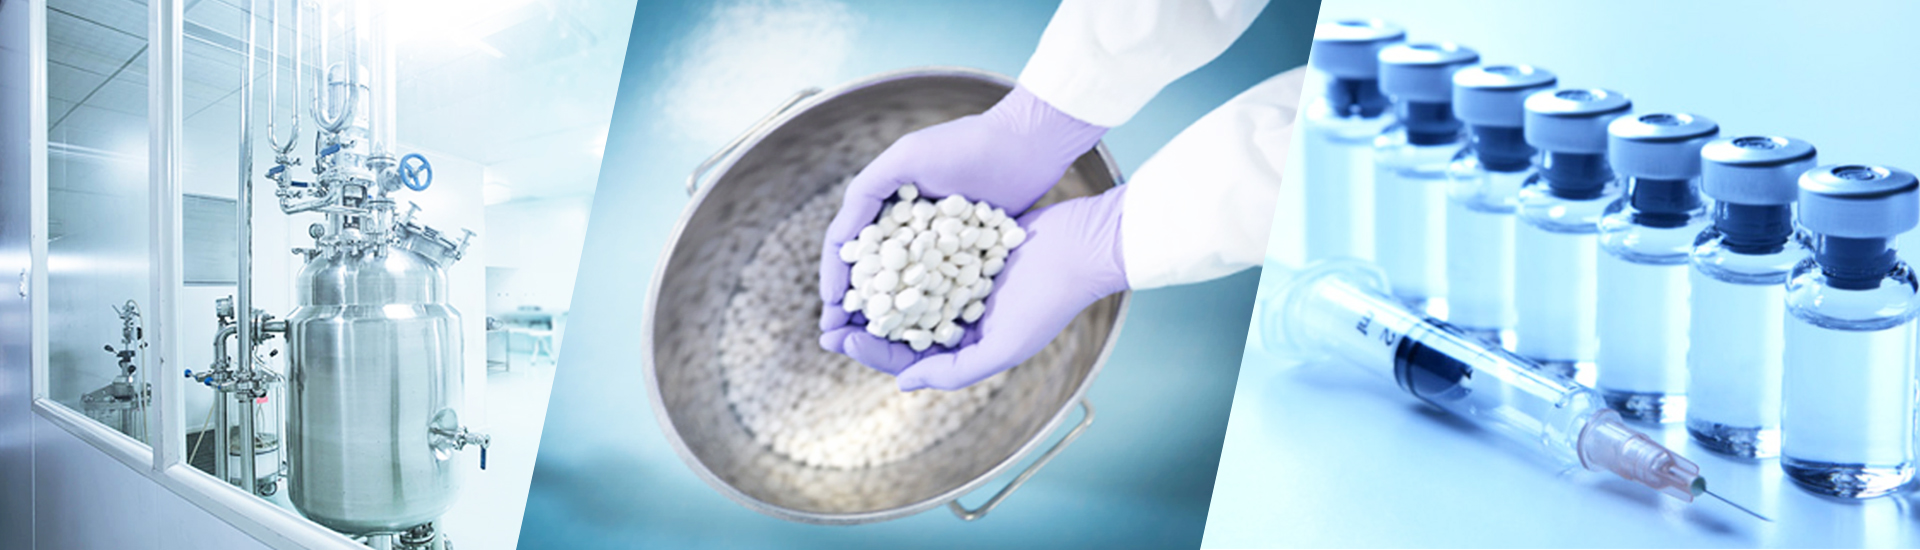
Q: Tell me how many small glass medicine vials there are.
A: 7